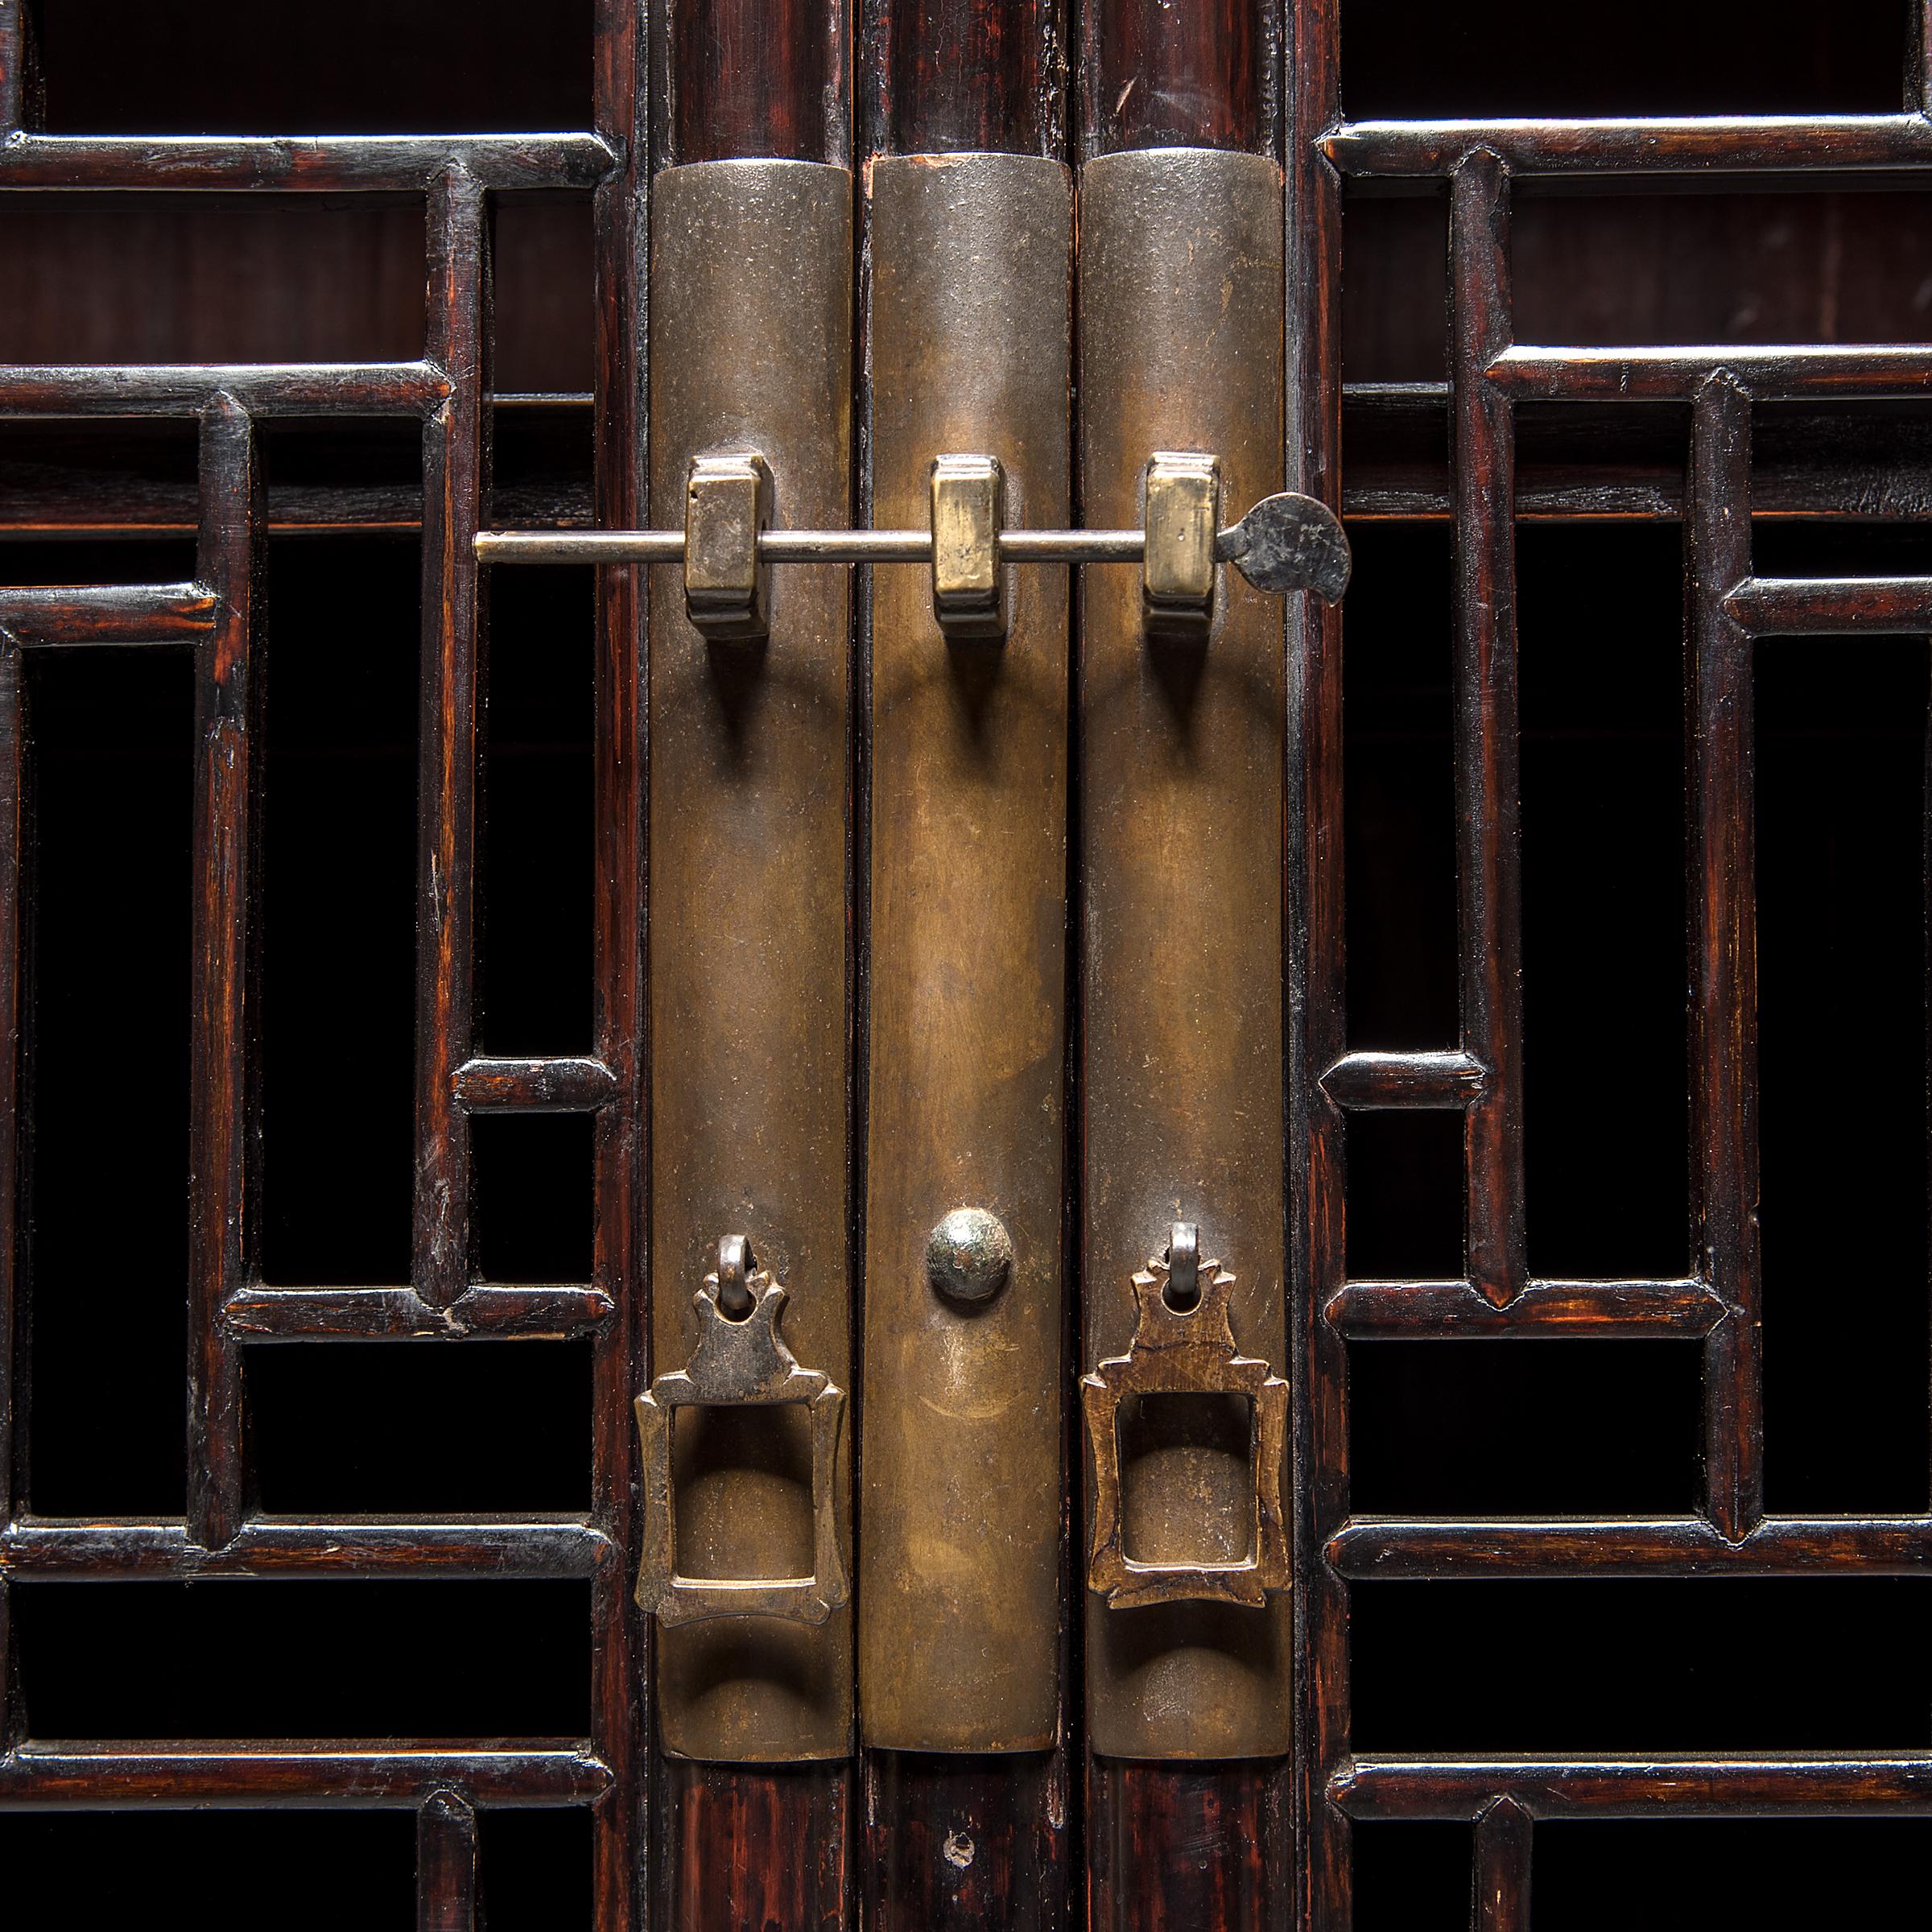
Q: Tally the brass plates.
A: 3